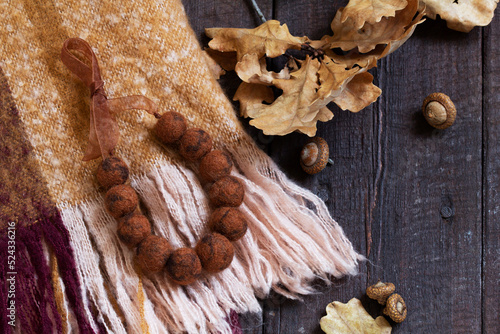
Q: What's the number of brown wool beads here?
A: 11